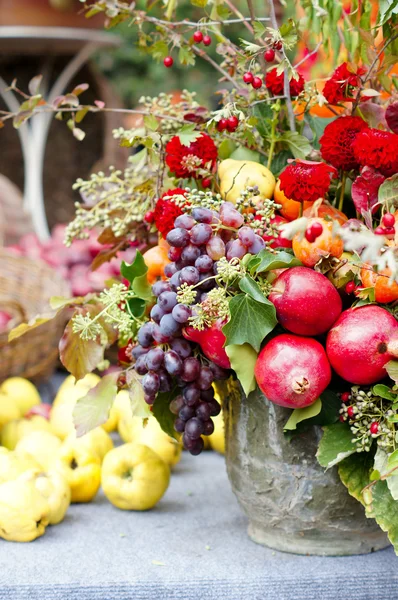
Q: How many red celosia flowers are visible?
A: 7